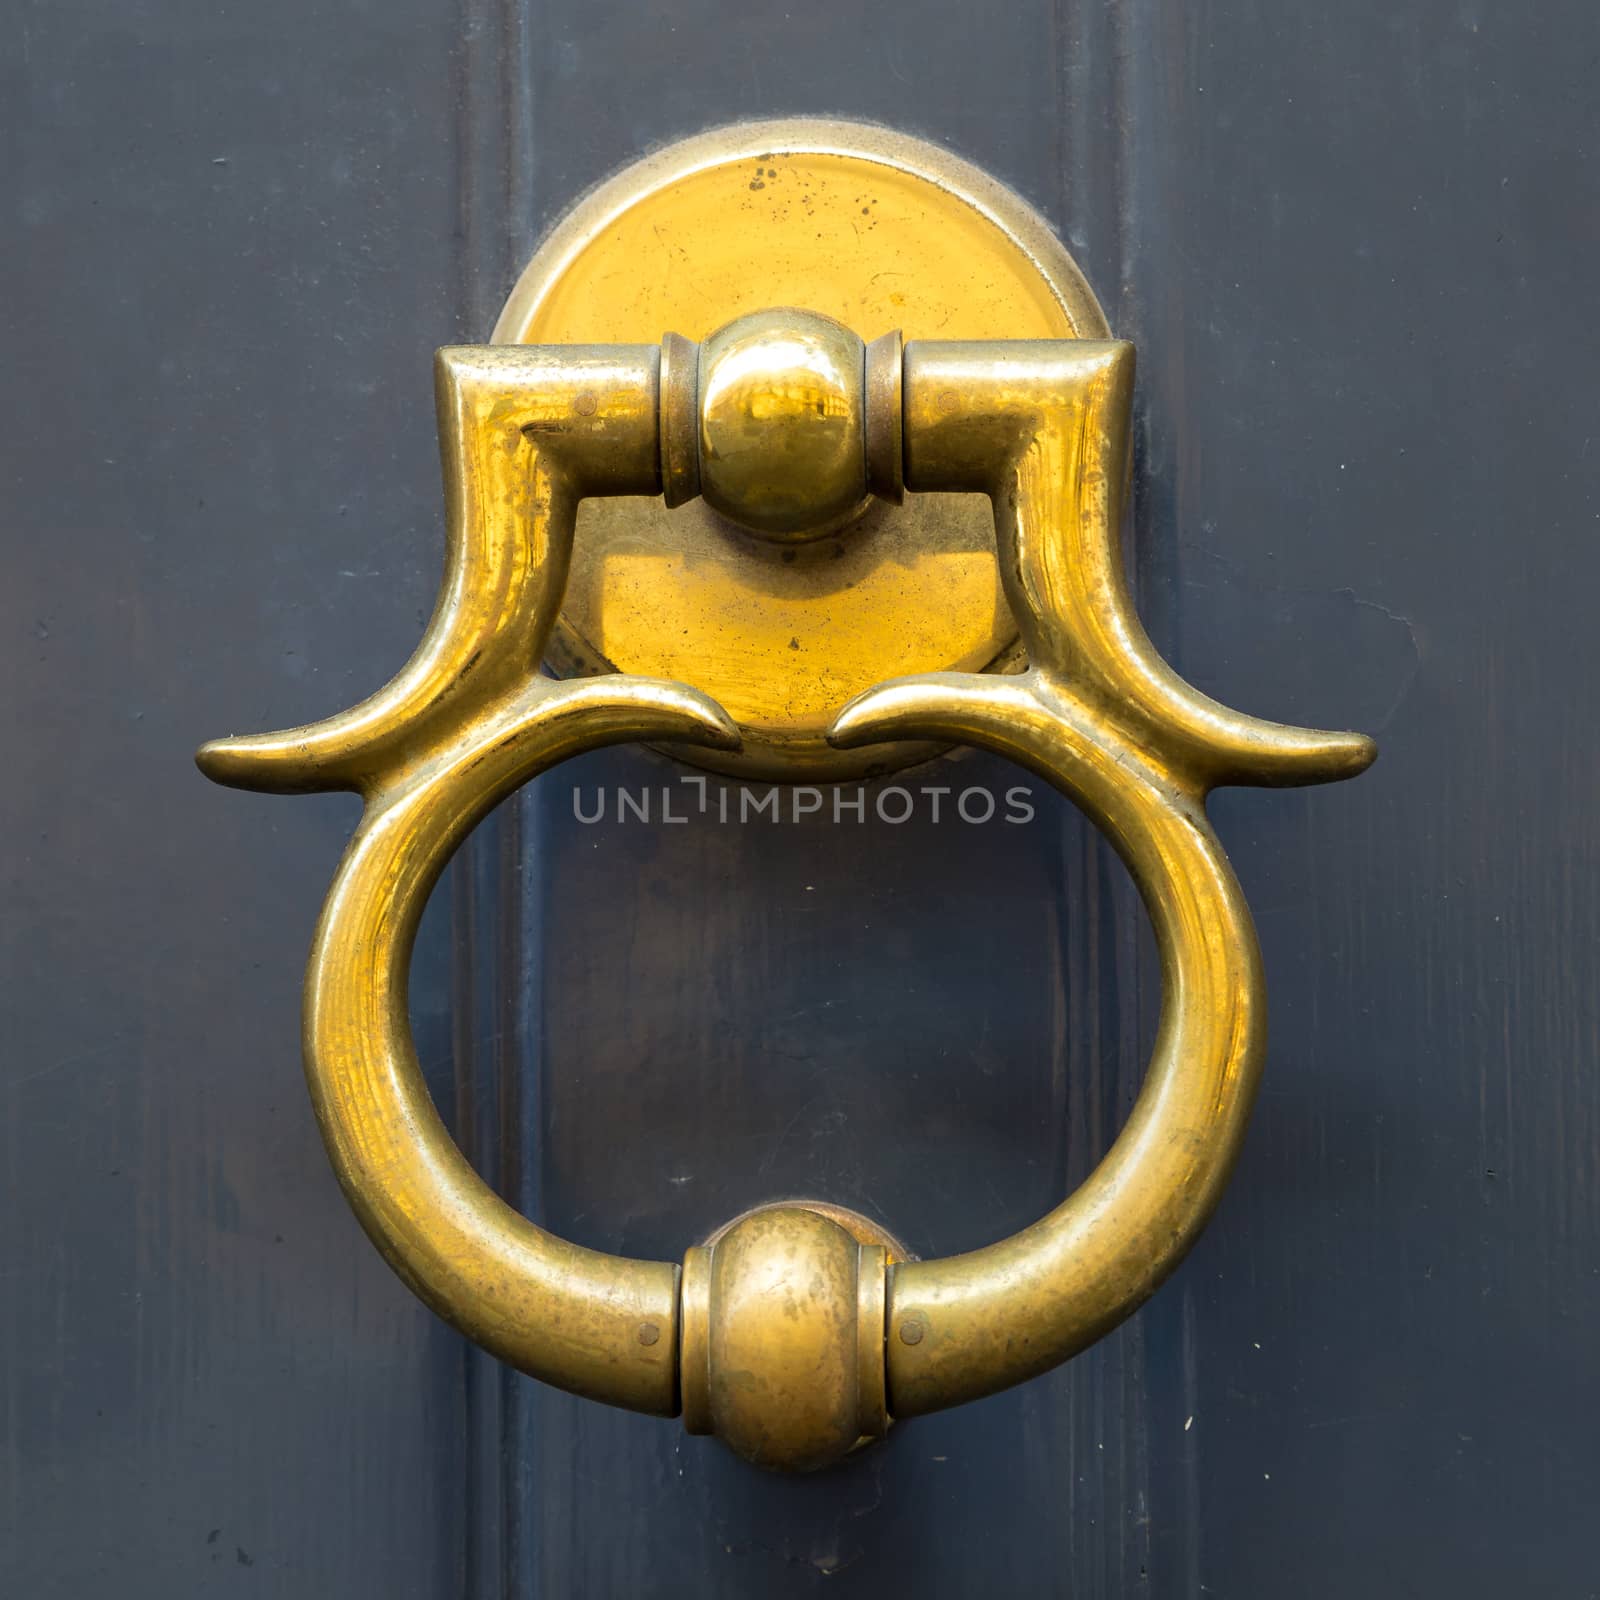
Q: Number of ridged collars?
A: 4